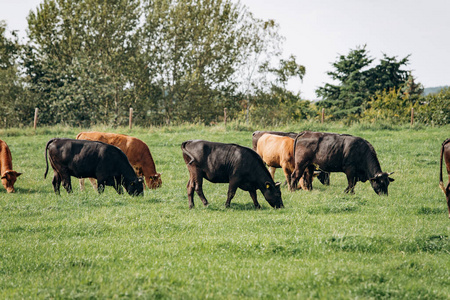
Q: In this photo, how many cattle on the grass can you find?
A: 8